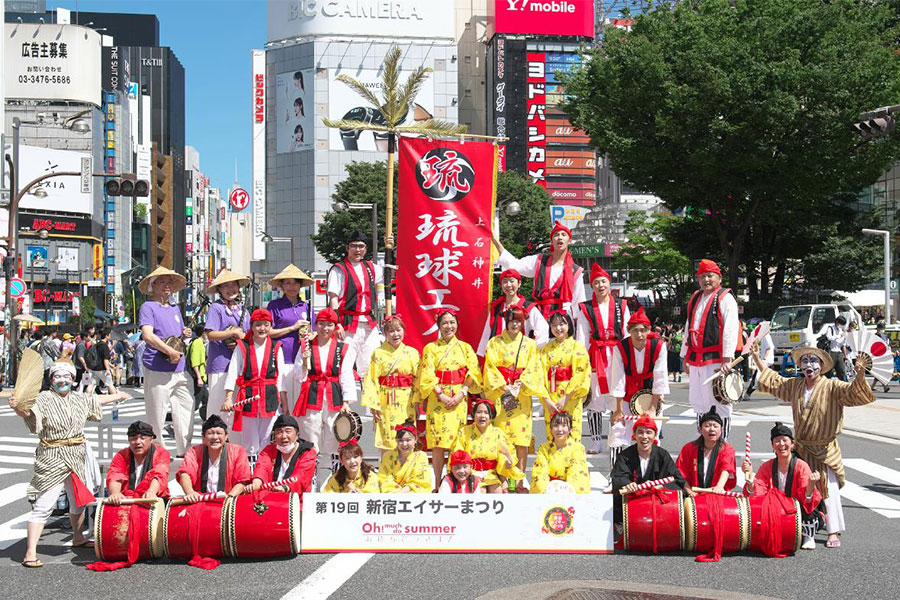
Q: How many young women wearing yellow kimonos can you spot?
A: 8